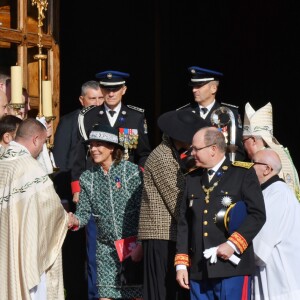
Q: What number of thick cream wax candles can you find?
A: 2